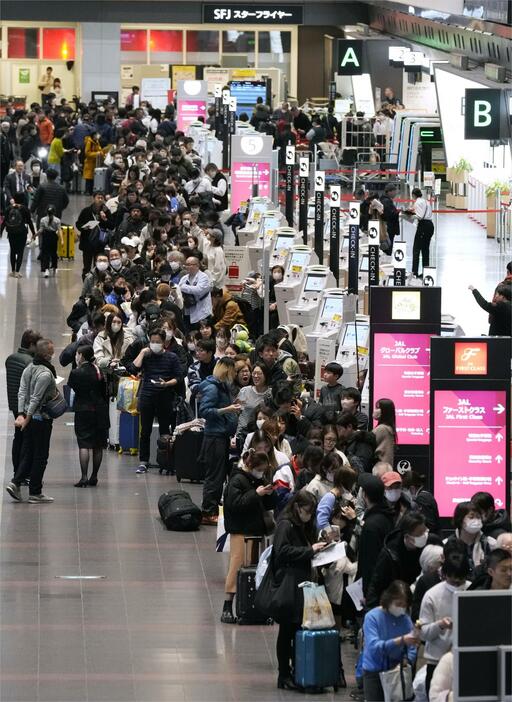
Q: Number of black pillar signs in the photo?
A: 11